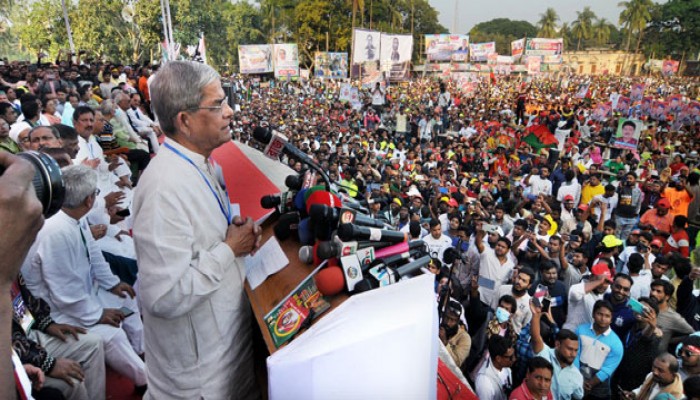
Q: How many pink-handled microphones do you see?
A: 1